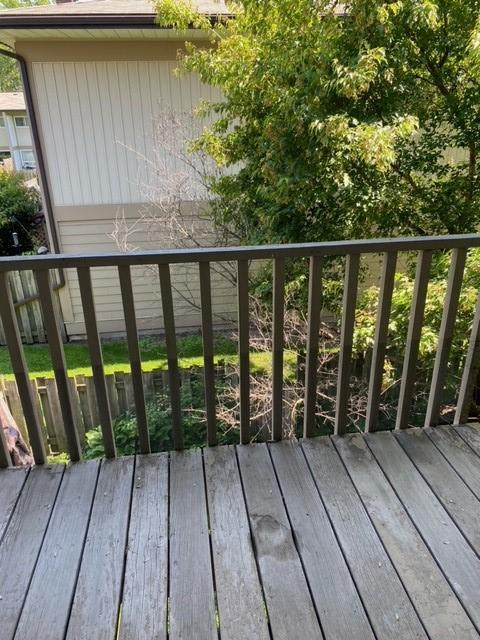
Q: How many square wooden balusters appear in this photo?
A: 15